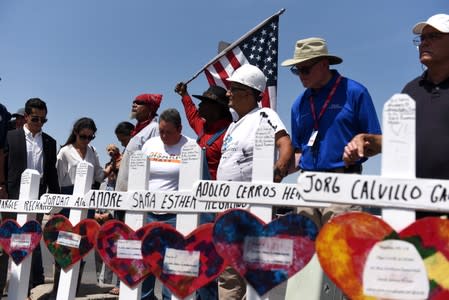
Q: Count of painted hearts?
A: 6